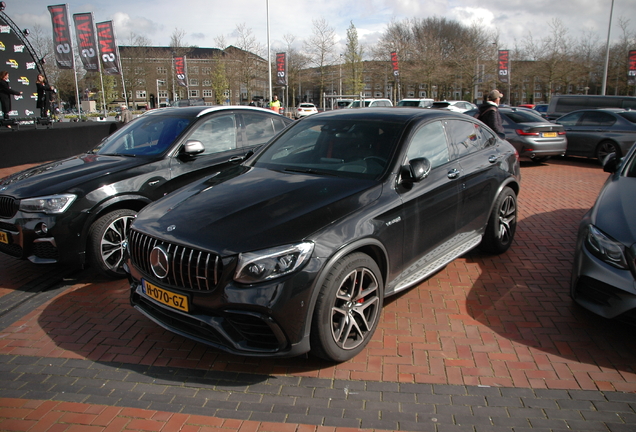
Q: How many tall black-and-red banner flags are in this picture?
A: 8